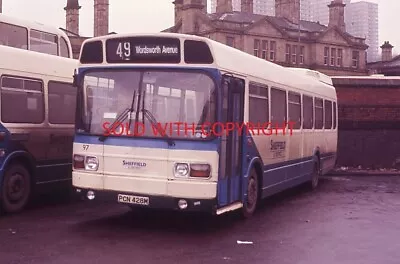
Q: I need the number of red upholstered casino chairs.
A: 0